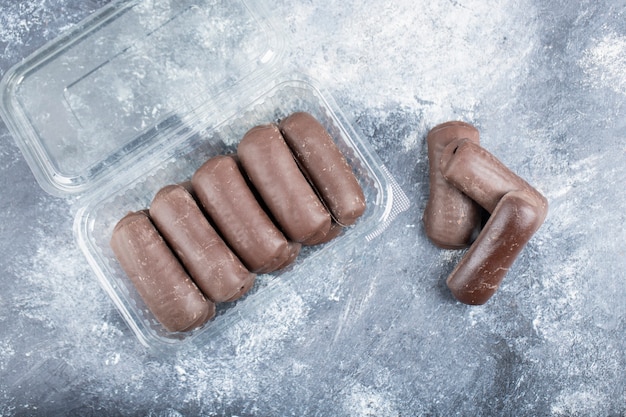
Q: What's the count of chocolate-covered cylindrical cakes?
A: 8